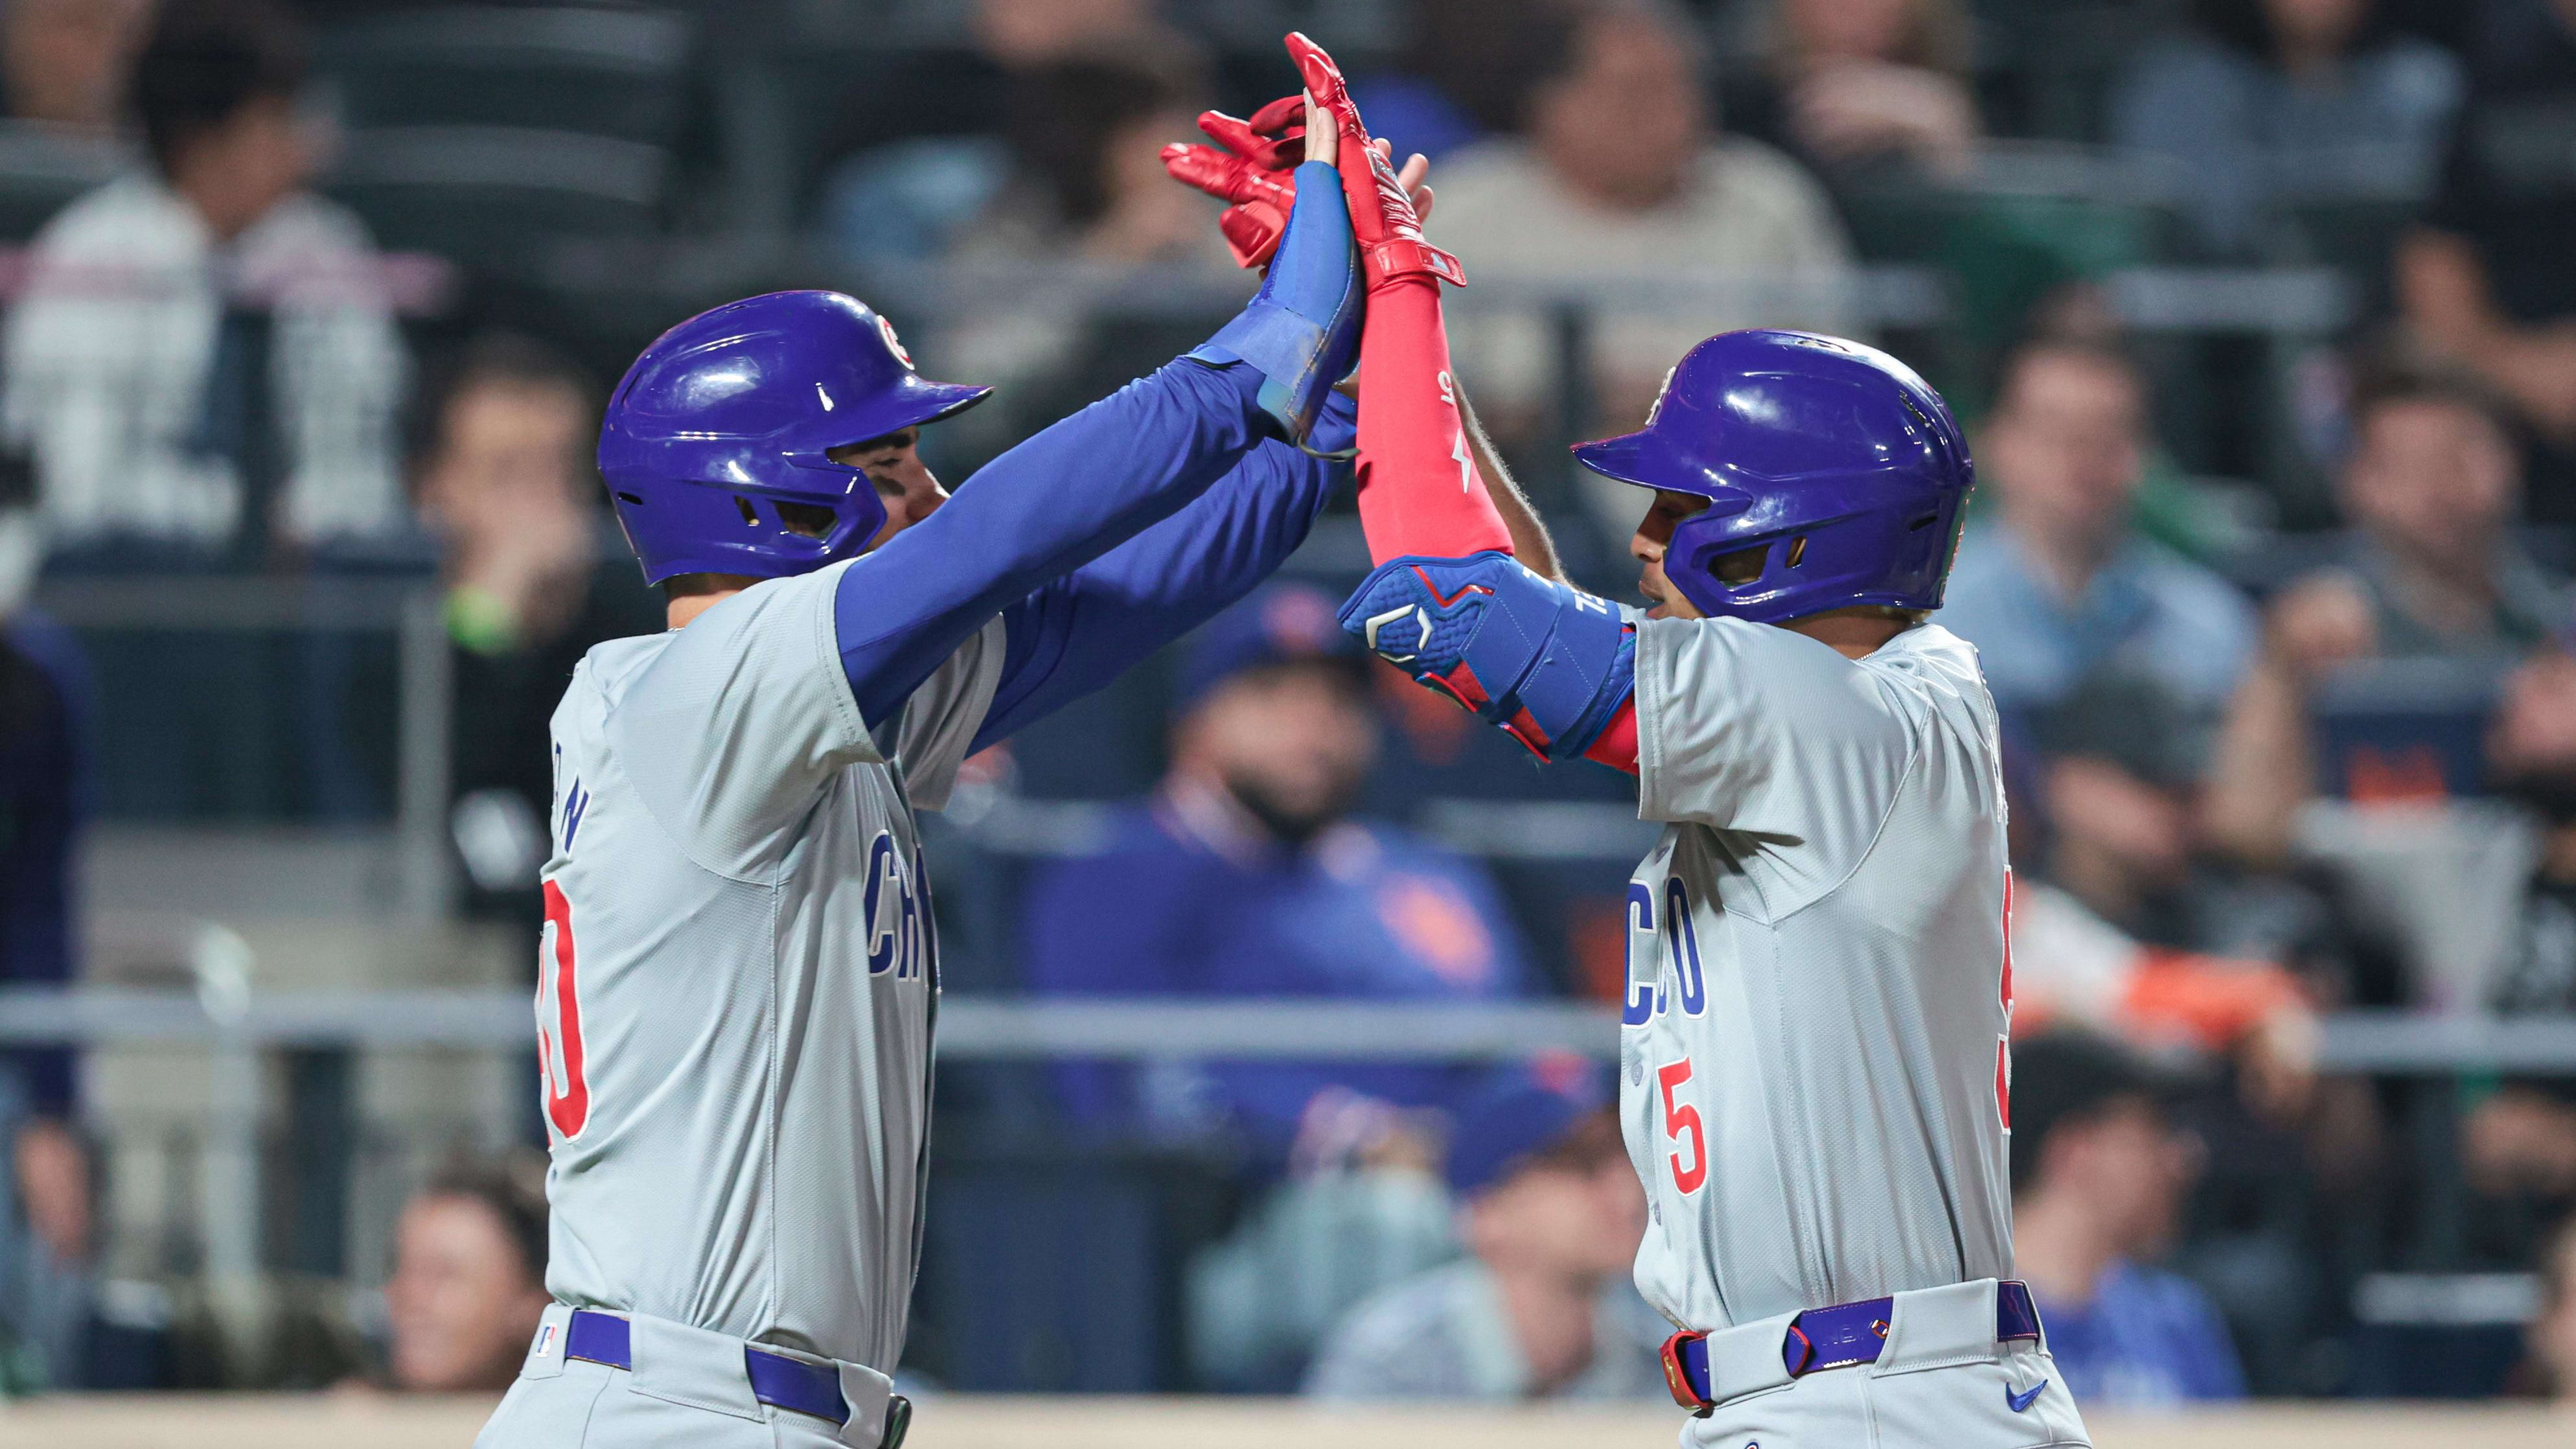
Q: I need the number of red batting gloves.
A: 2